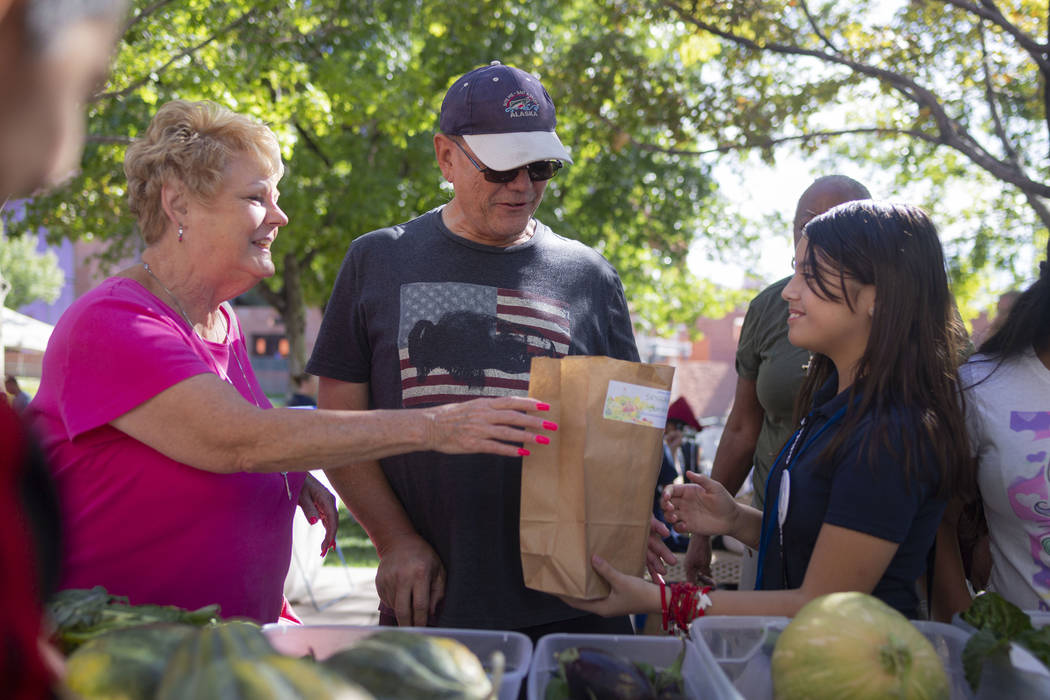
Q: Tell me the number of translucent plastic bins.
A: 4